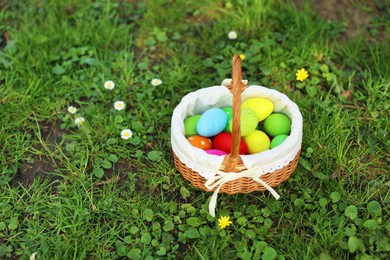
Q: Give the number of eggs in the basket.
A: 11